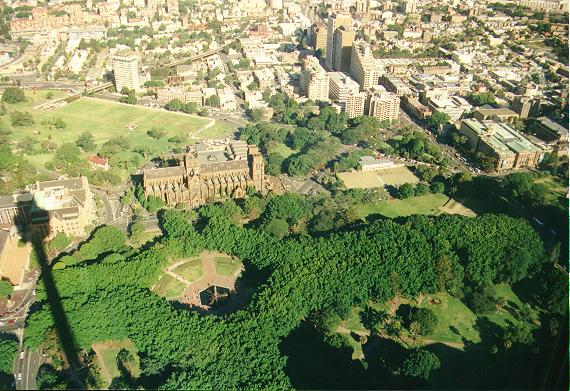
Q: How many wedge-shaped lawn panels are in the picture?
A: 3